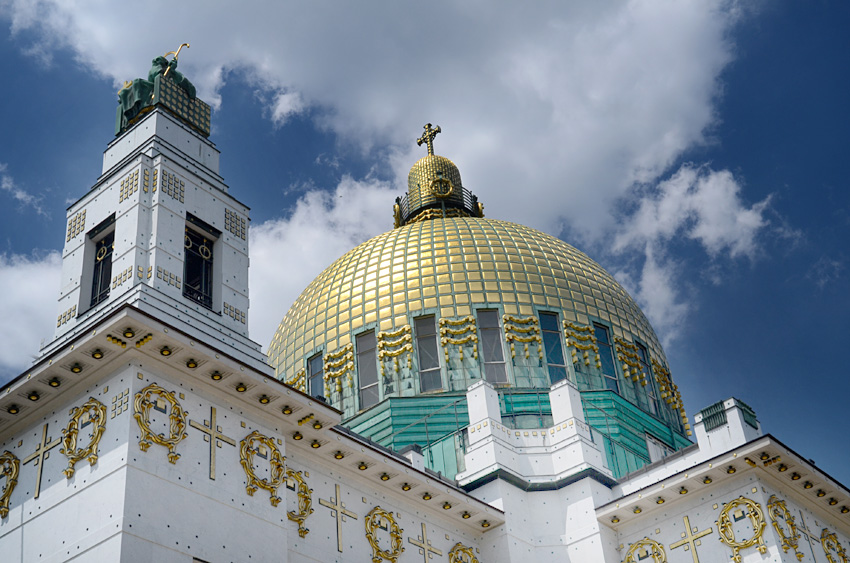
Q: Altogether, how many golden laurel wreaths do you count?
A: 11